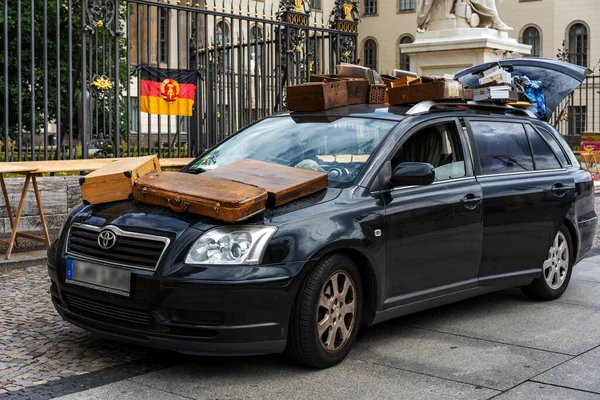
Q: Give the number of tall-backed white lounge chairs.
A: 0